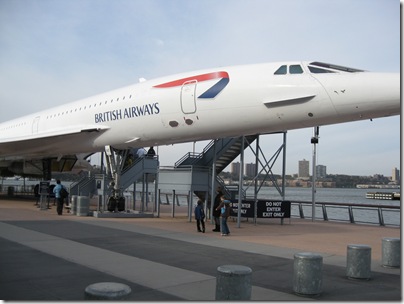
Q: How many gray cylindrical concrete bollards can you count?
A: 5